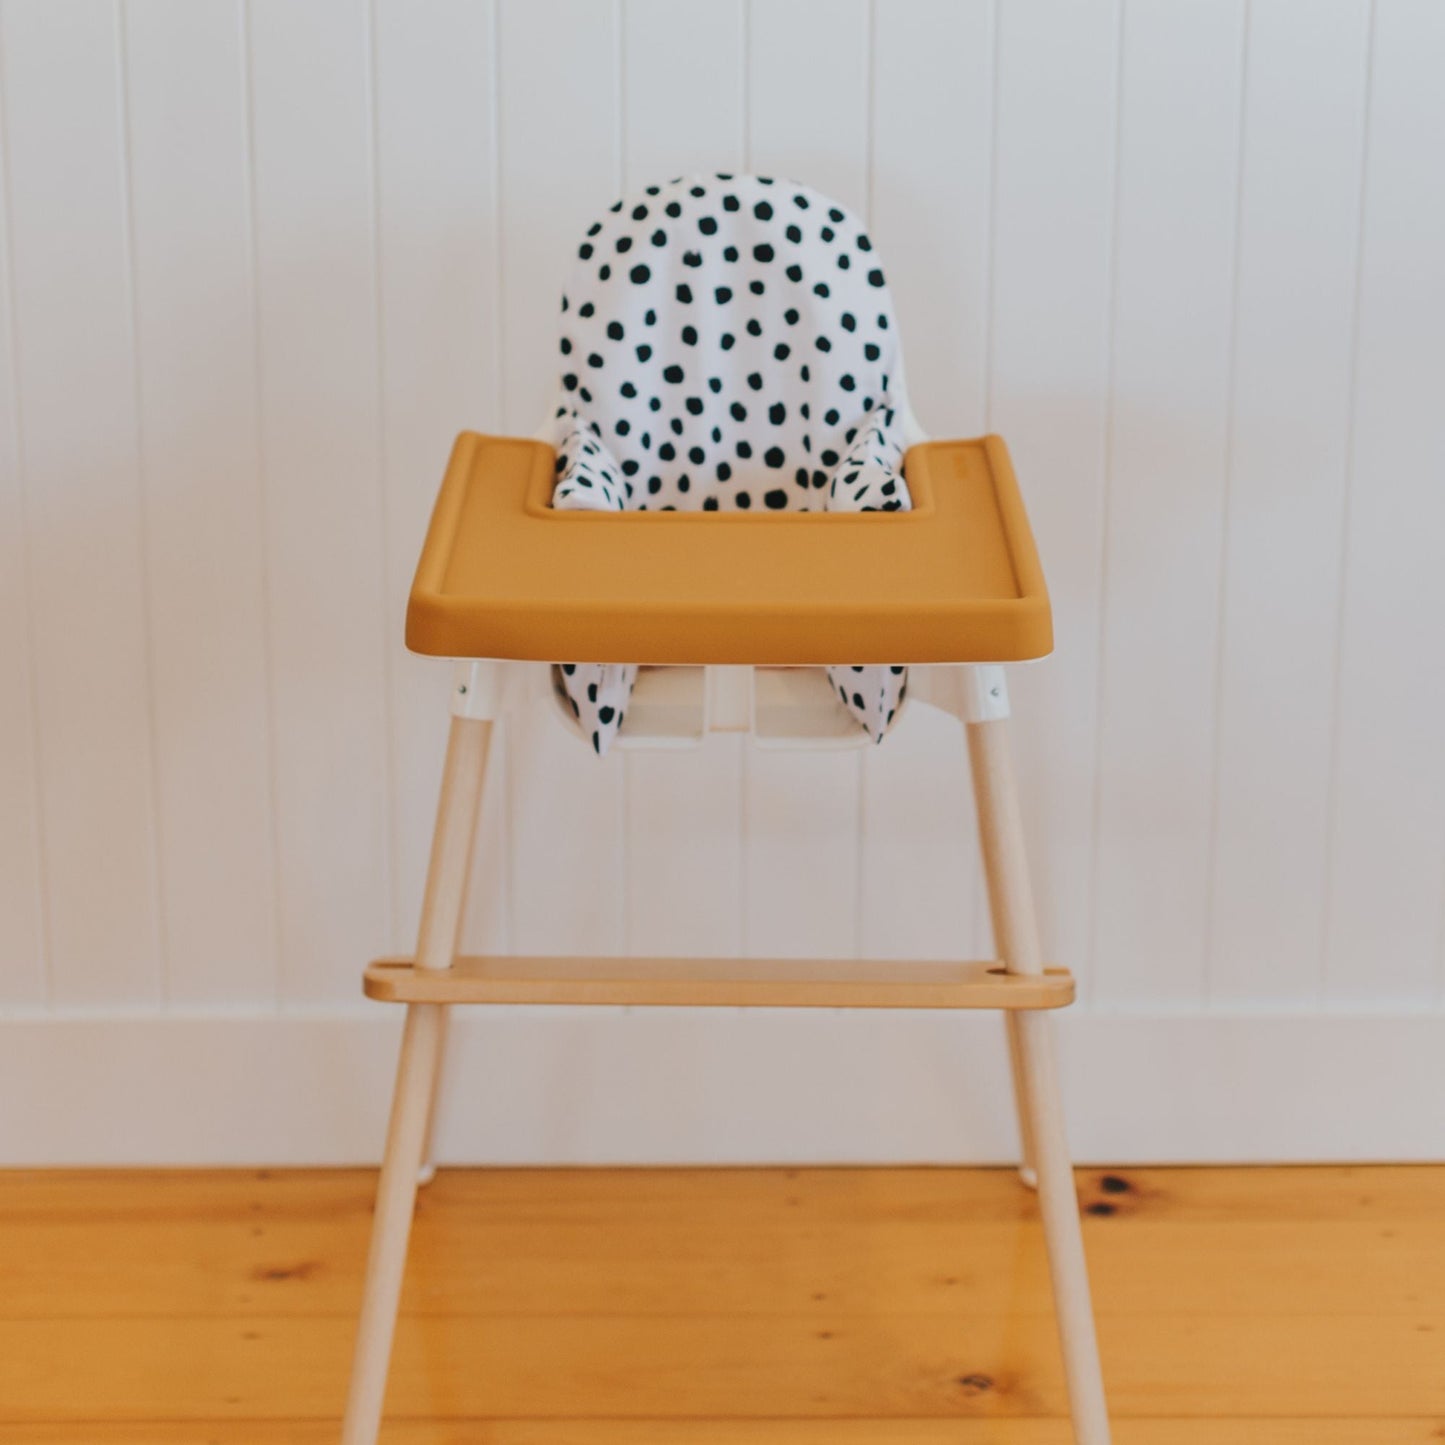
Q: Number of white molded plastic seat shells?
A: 1